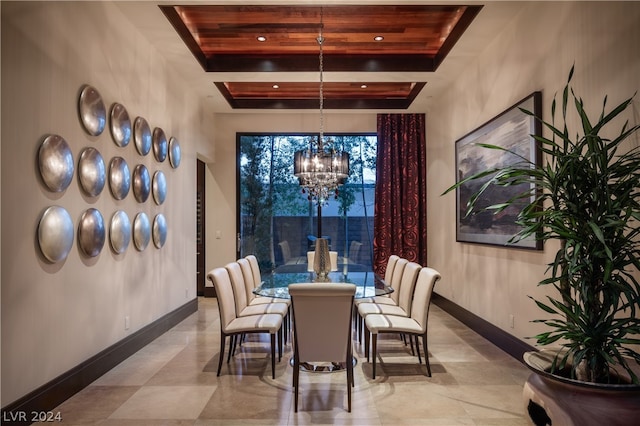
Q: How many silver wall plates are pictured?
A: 15